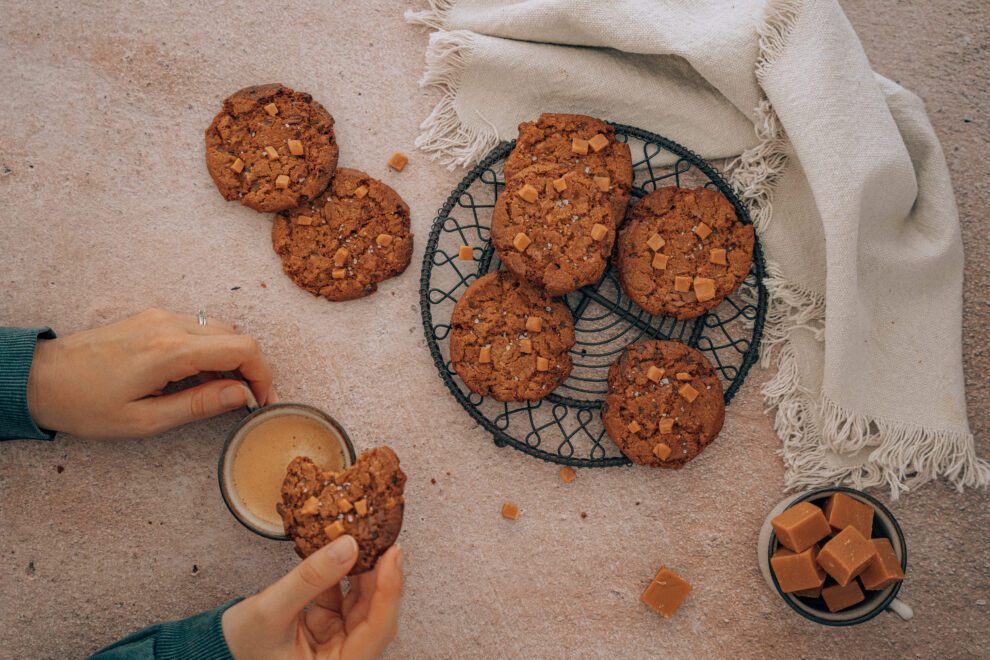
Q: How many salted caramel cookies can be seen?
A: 8